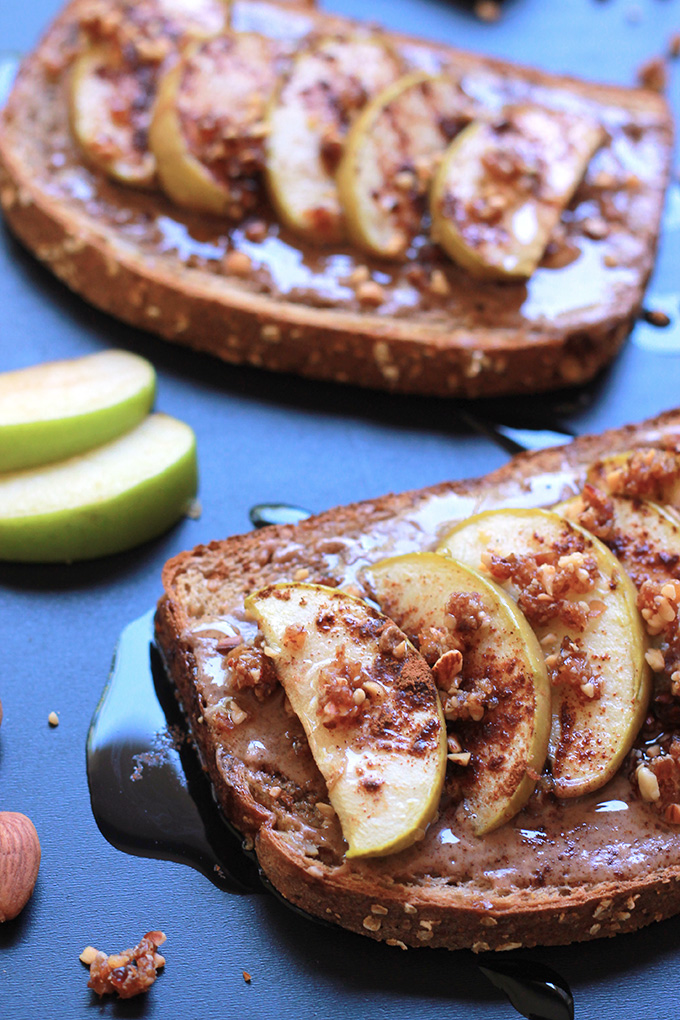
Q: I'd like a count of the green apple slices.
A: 2